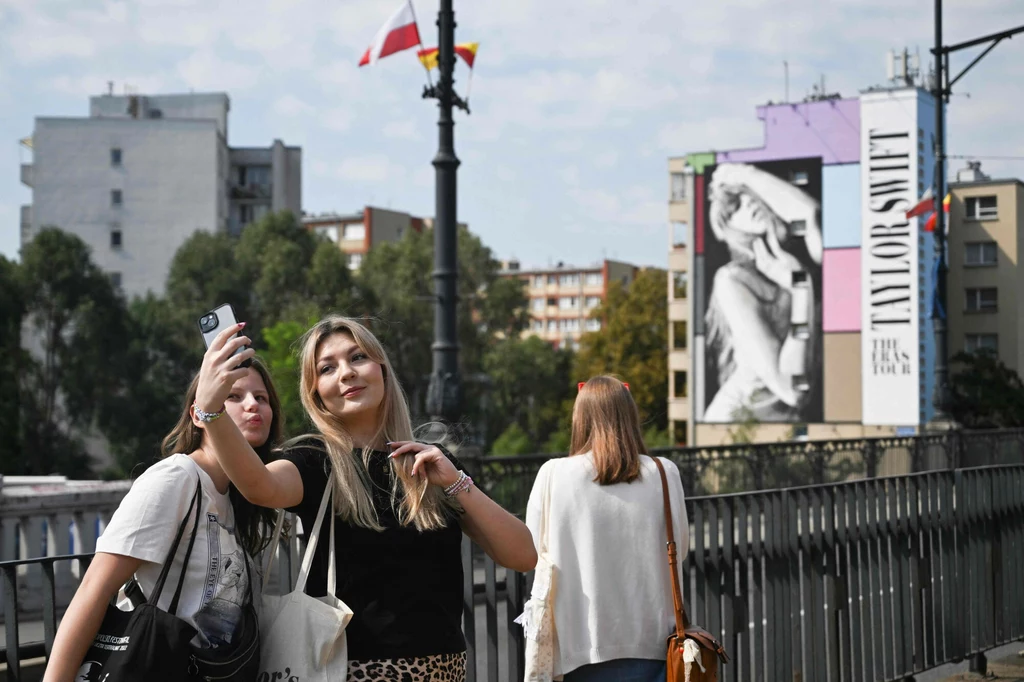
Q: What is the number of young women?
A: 3